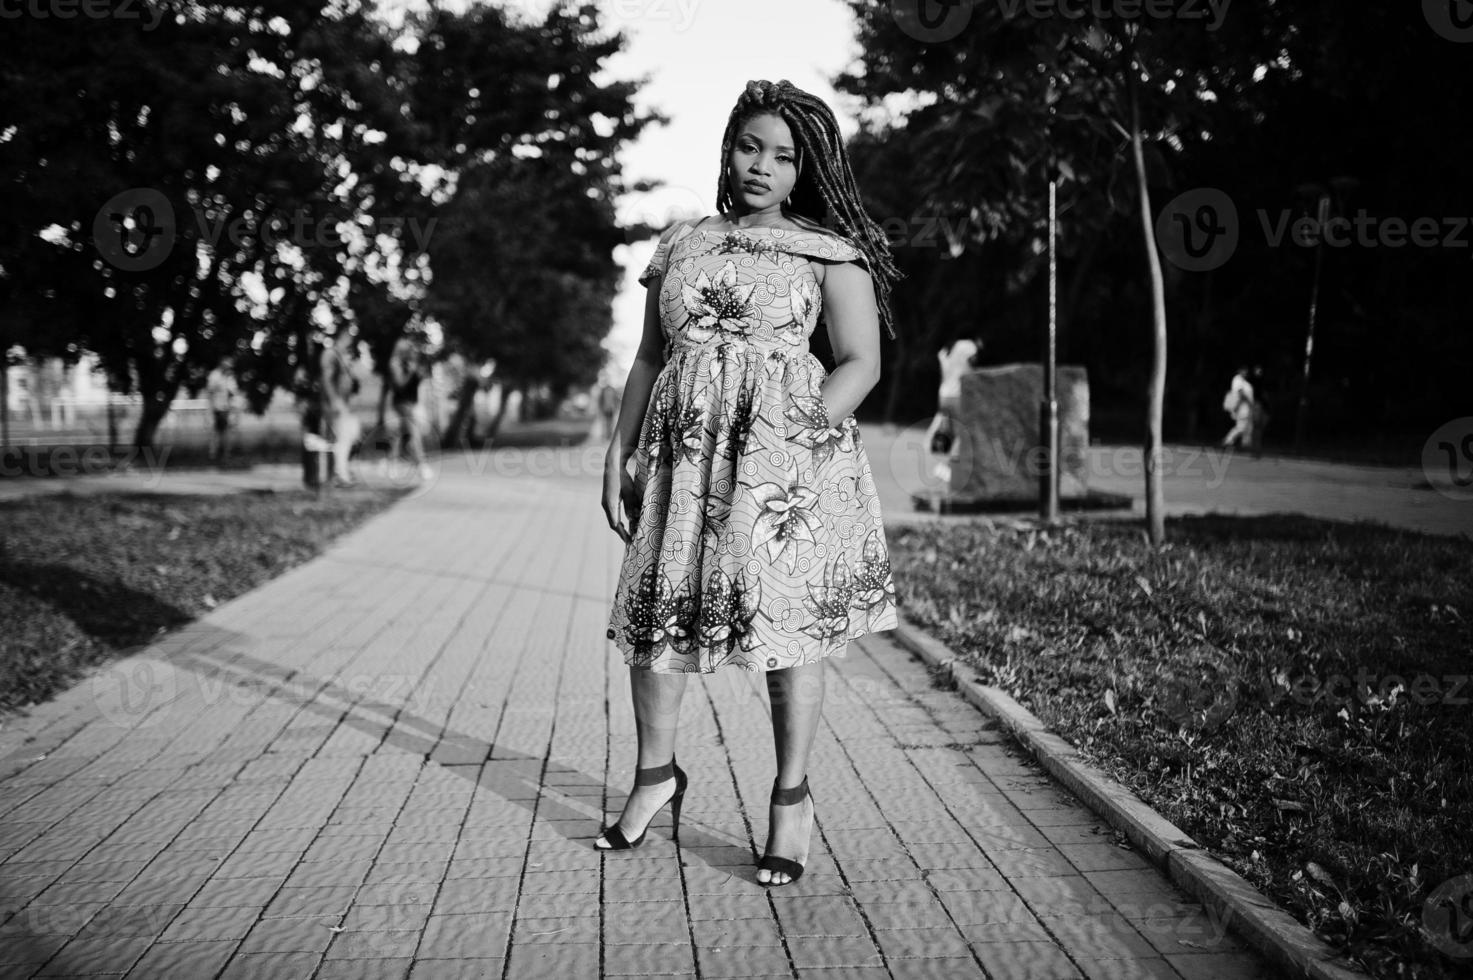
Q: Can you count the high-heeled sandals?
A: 2